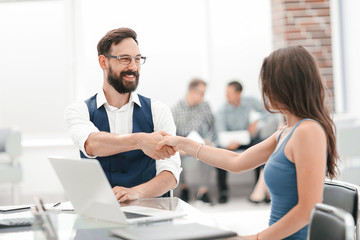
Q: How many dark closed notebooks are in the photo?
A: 1